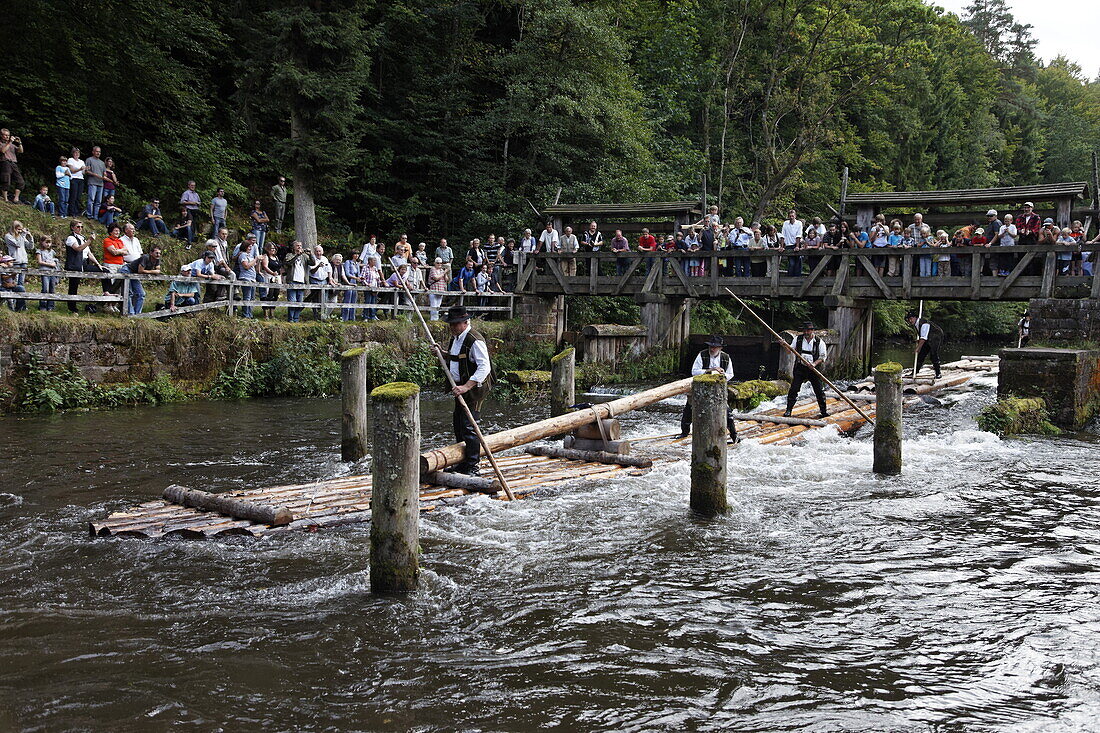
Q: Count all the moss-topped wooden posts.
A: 5